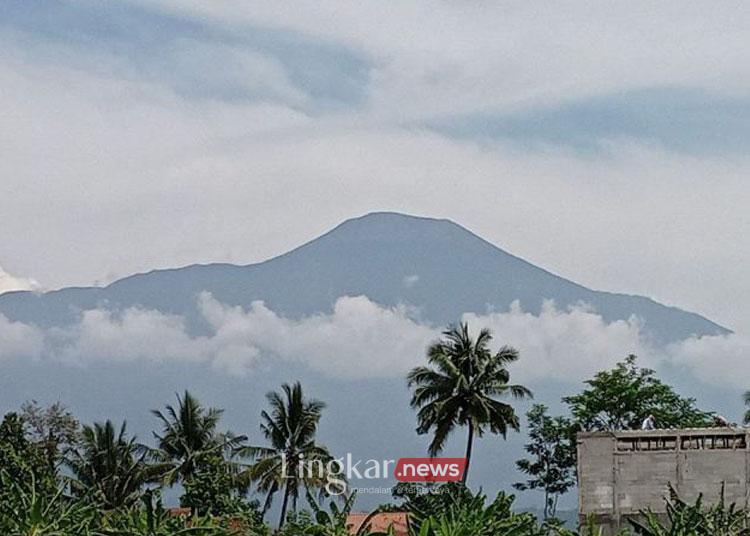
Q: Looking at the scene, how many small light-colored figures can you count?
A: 2